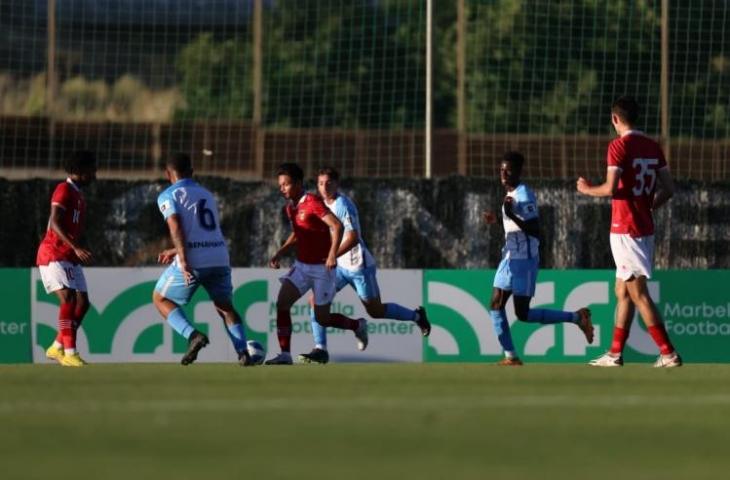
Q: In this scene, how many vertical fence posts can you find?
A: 5